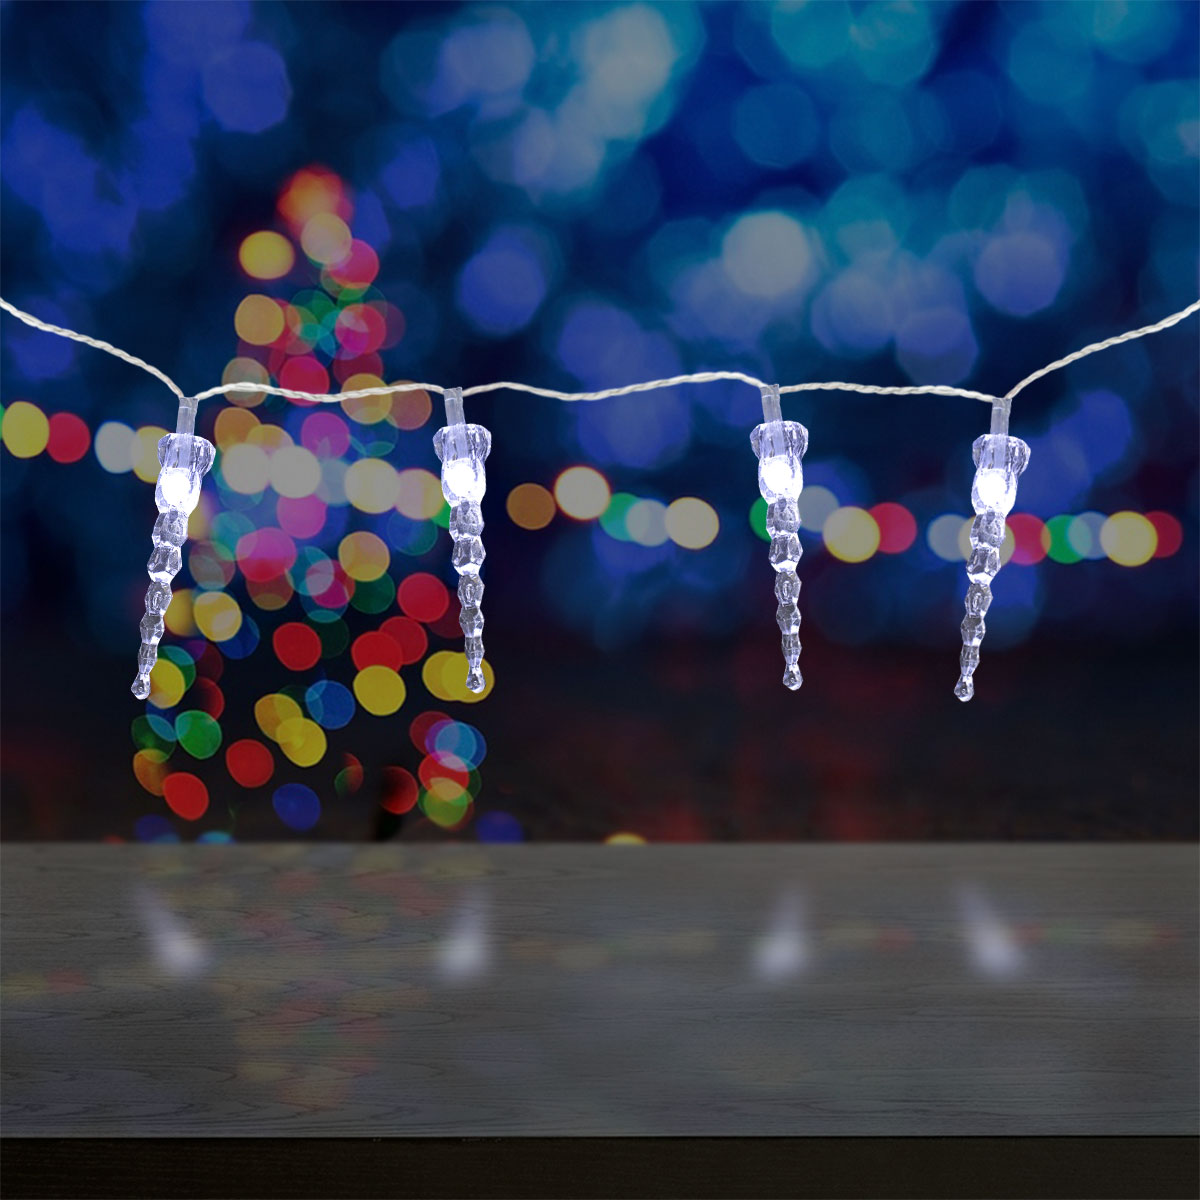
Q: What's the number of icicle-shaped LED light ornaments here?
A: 4